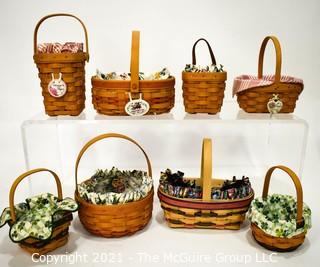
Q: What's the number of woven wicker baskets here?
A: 8